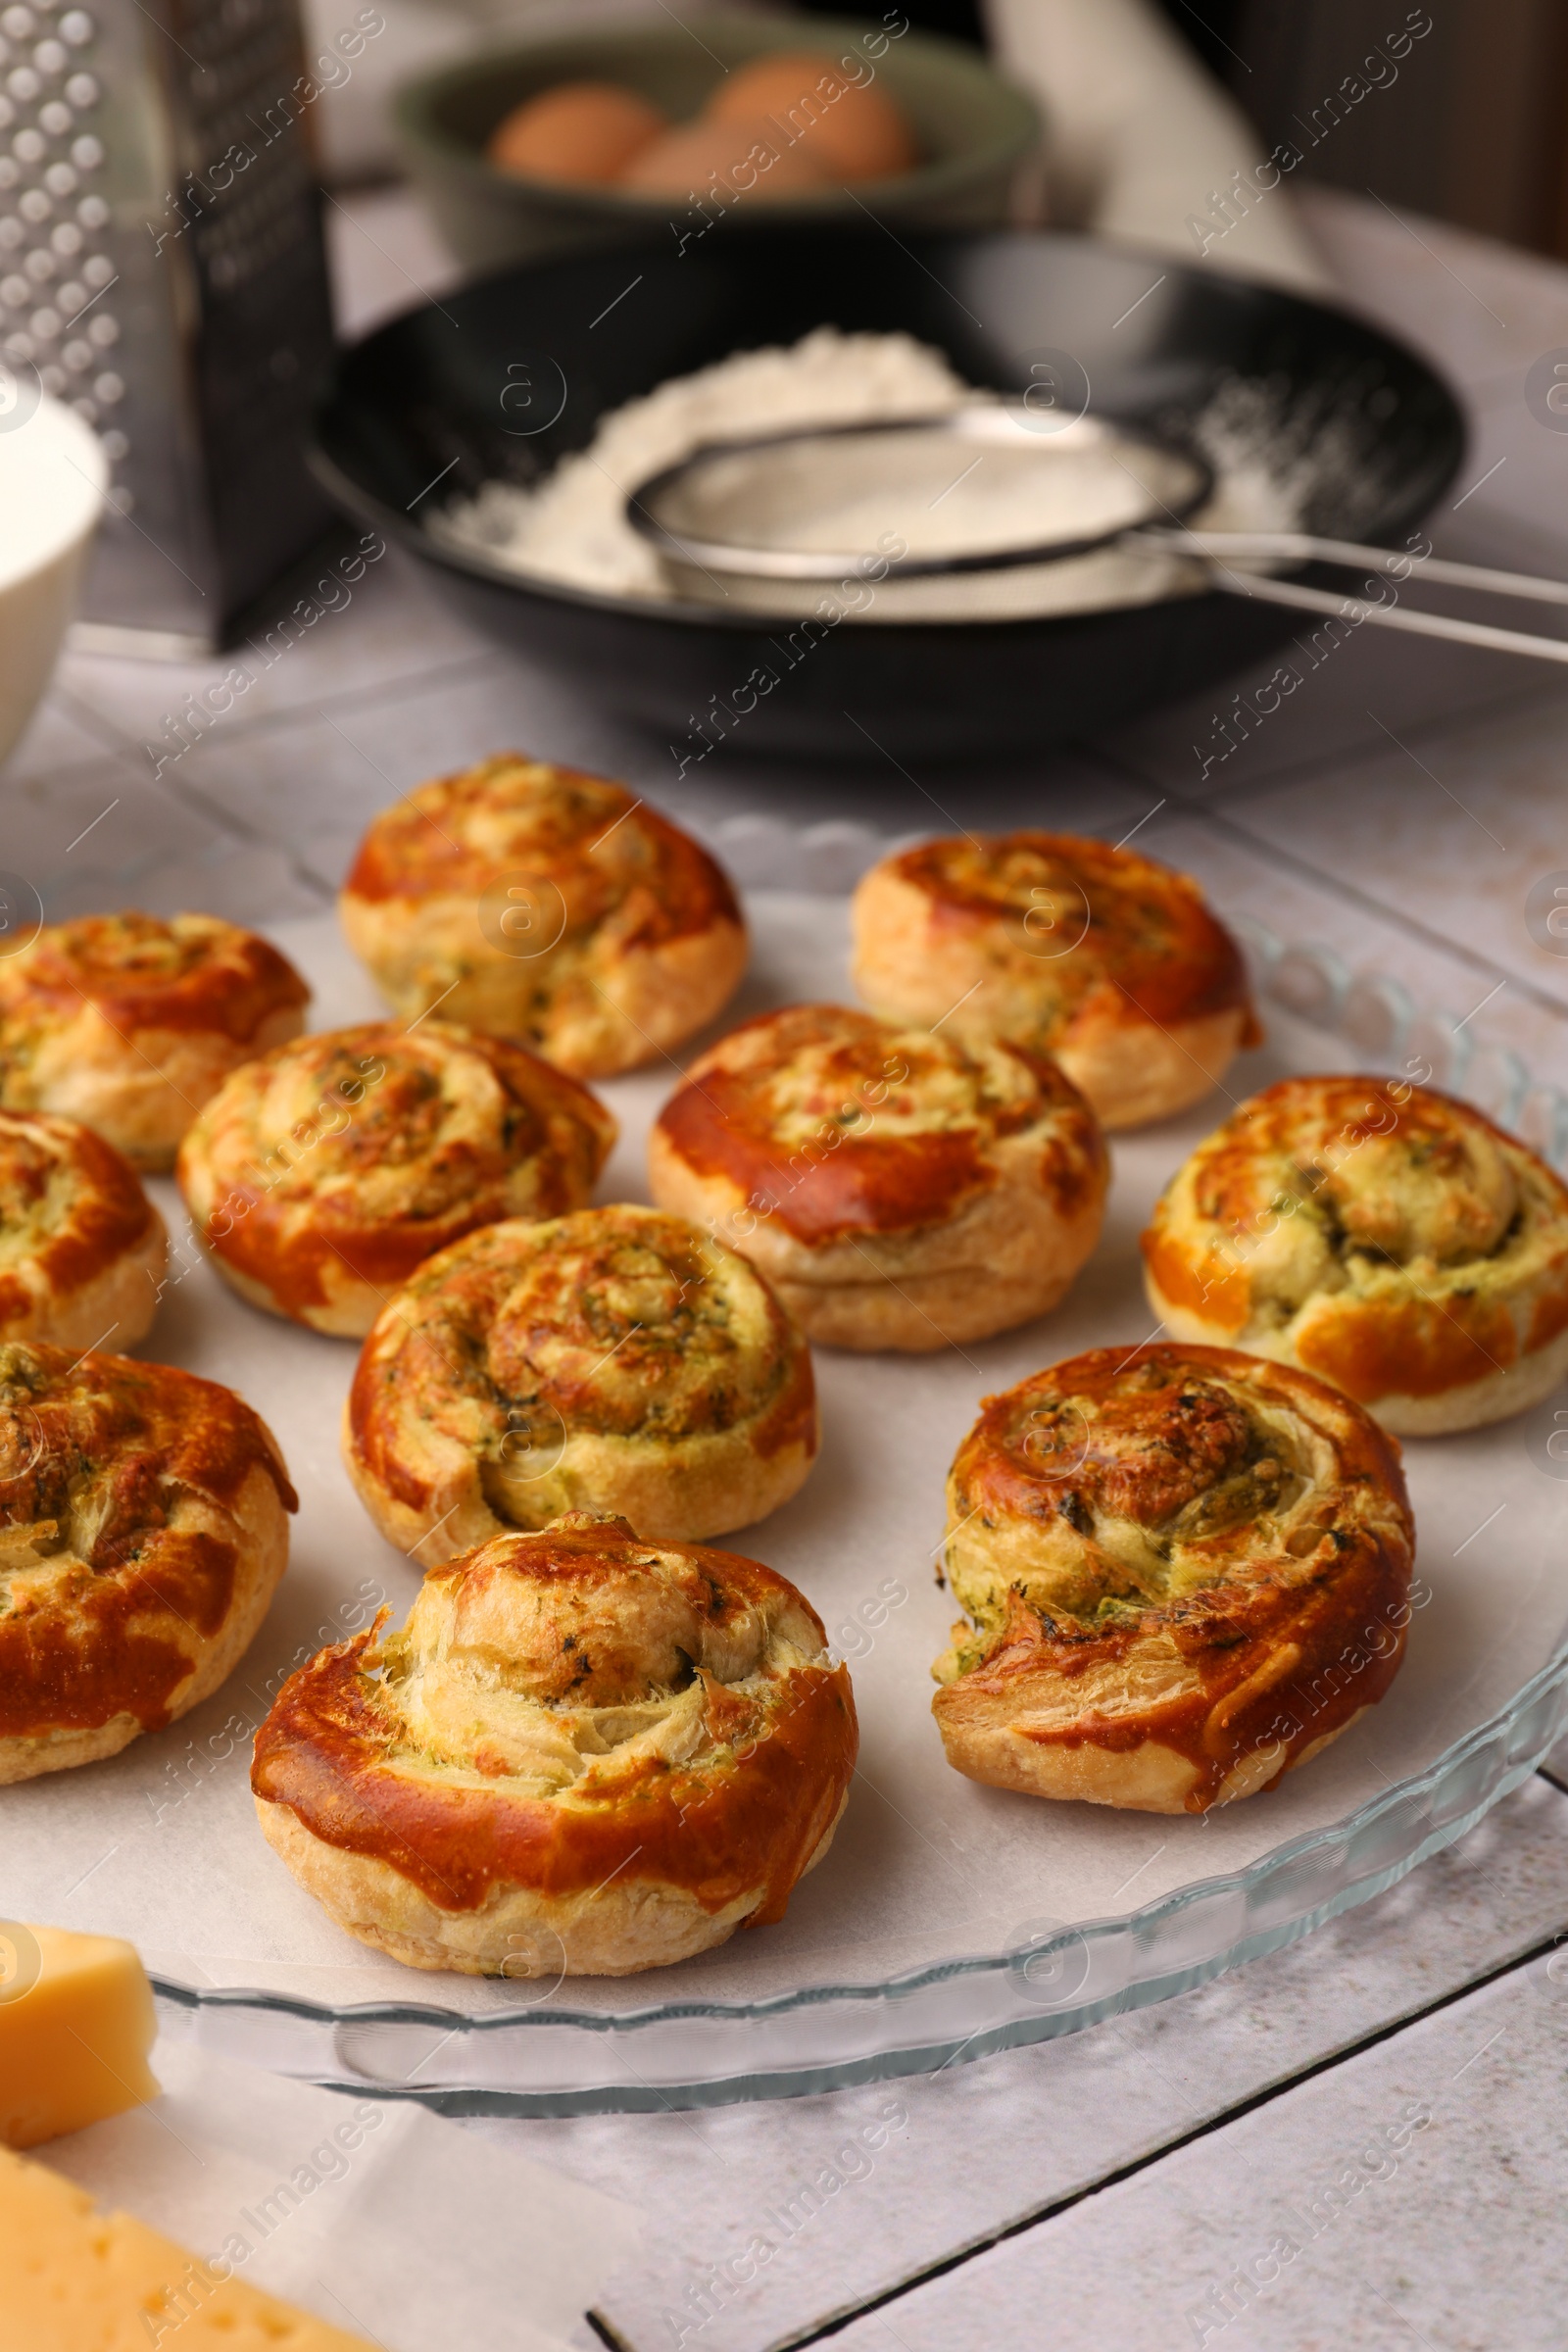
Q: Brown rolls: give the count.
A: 11